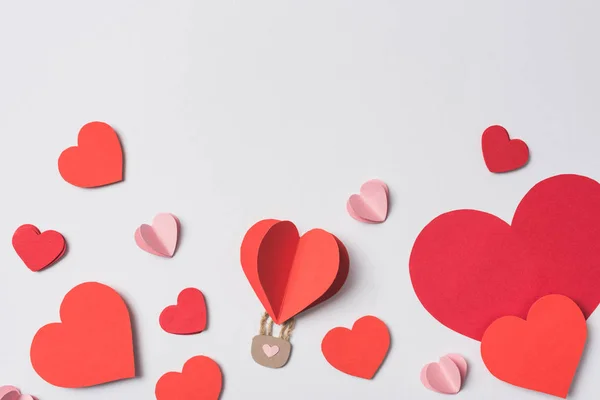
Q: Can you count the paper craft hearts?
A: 15